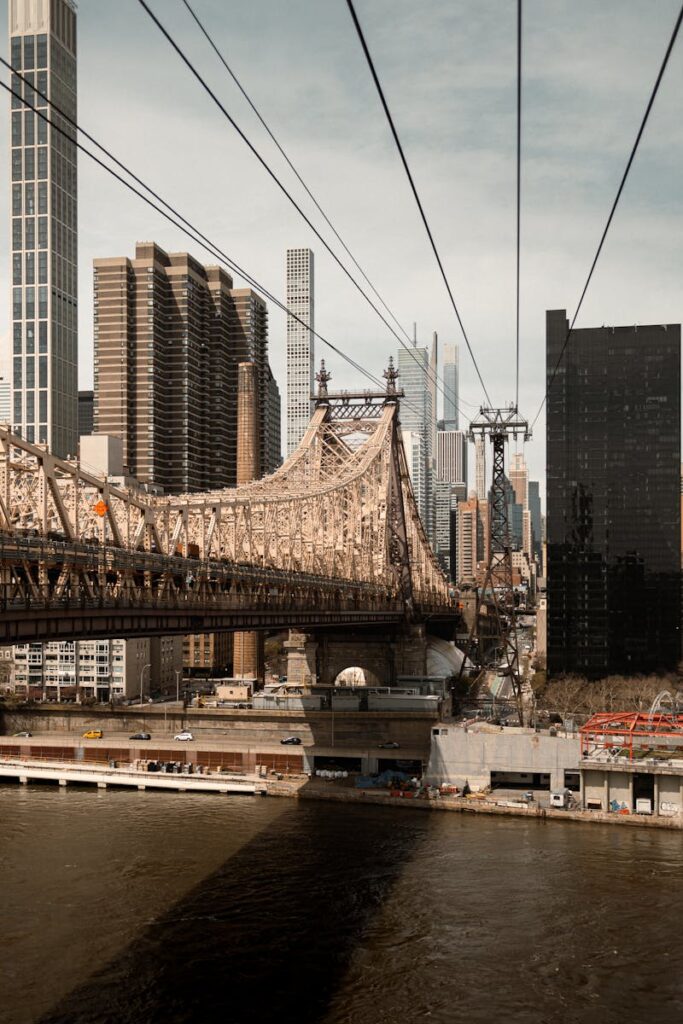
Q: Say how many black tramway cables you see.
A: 7